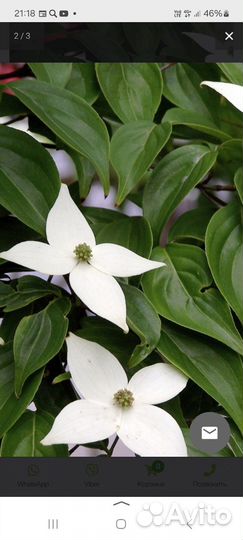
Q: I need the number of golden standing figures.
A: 0